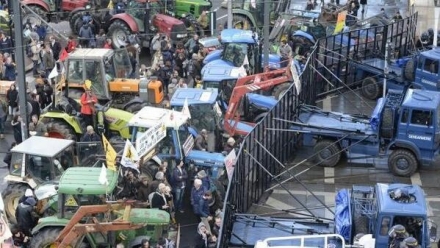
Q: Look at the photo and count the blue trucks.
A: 3